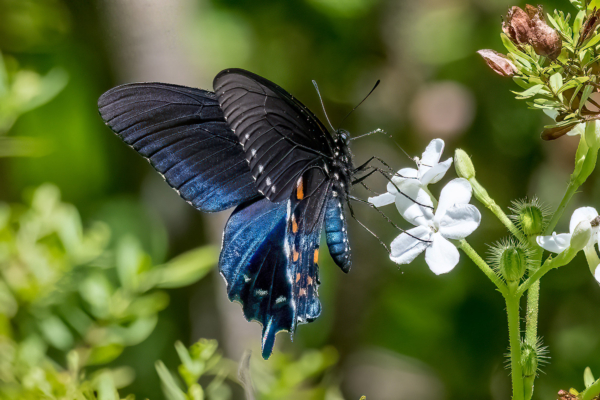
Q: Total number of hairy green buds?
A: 3